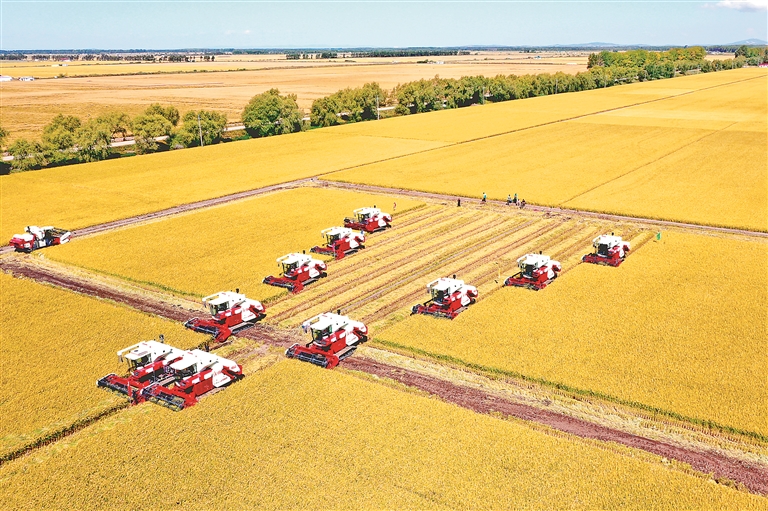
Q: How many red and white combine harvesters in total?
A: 11